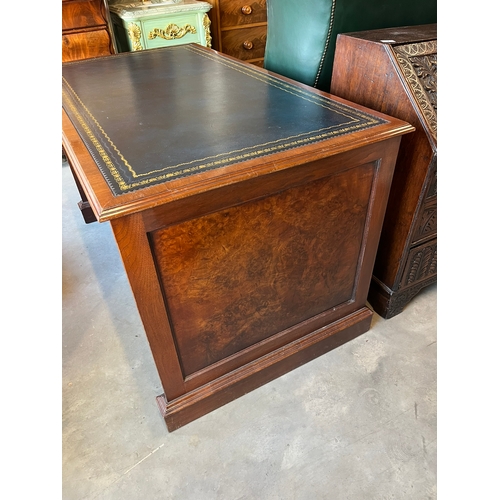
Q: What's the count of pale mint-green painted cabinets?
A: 1